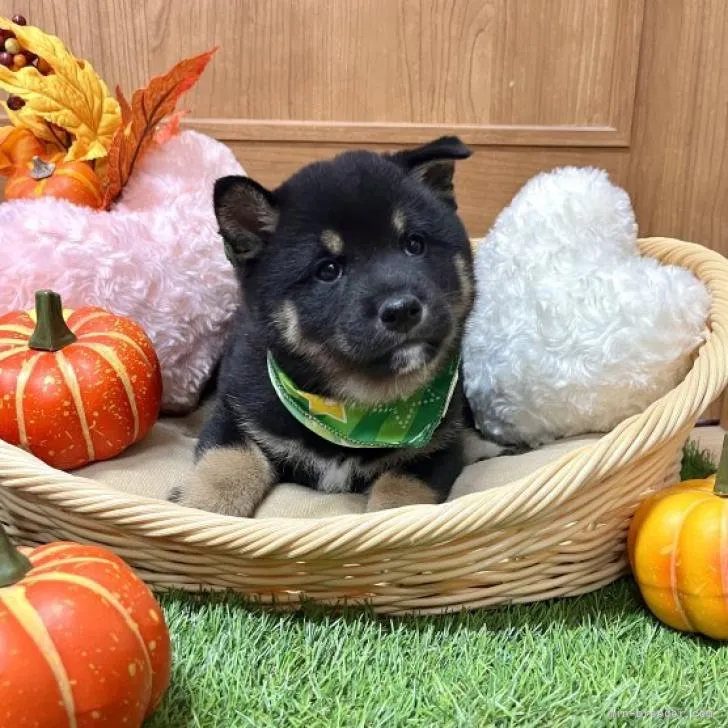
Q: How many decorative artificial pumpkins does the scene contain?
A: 4